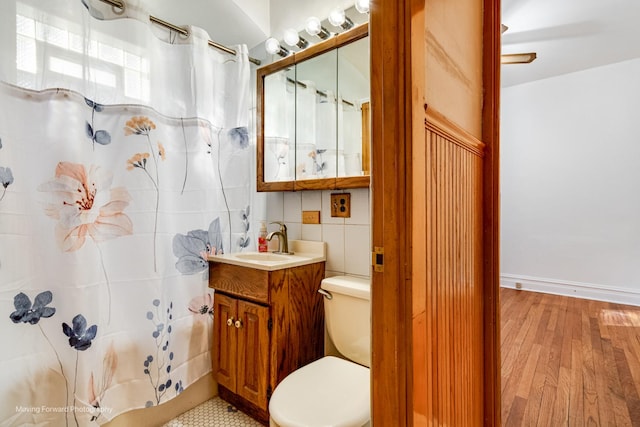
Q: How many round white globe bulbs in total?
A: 5